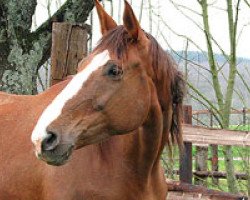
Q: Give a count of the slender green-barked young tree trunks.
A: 2